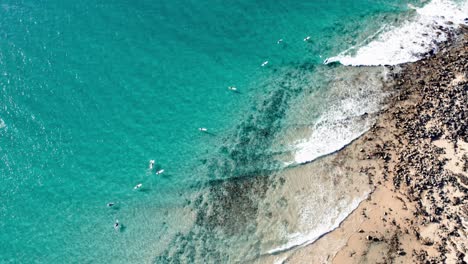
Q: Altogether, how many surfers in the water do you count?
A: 11